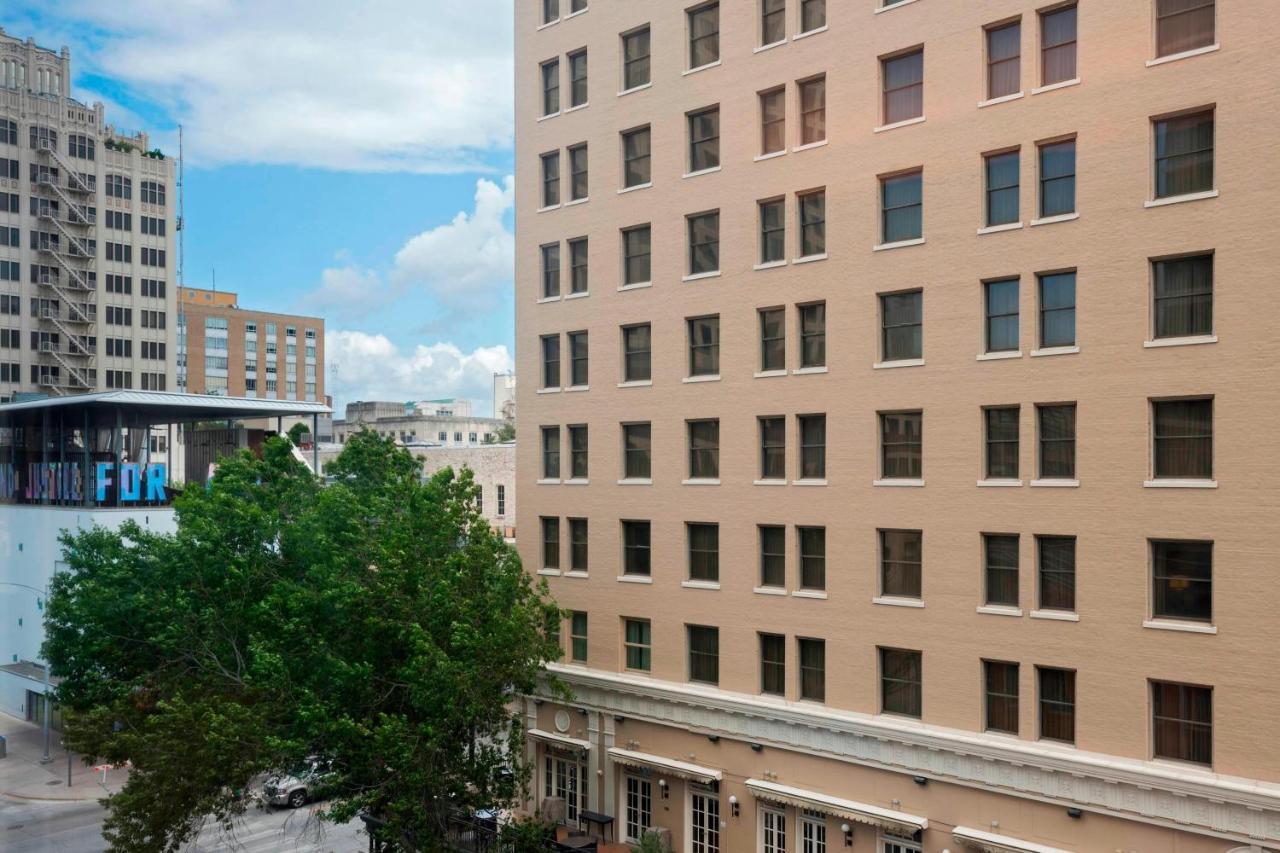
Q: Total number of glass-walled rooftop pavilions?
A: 1